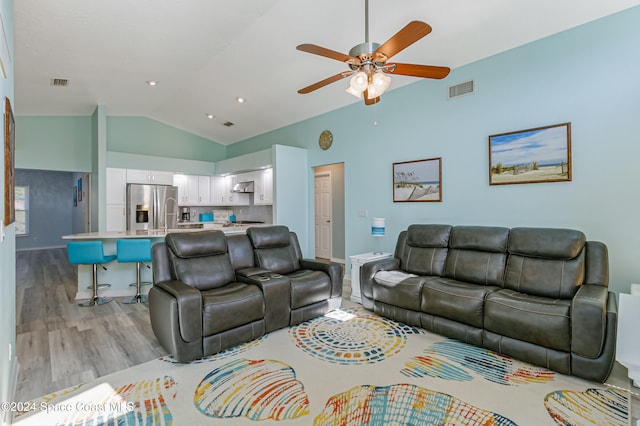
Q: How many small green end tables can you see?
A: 0